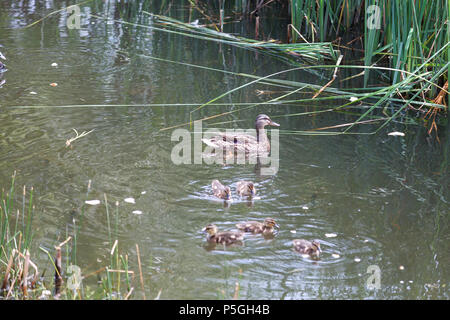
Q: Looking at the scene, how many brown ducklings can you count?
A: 5